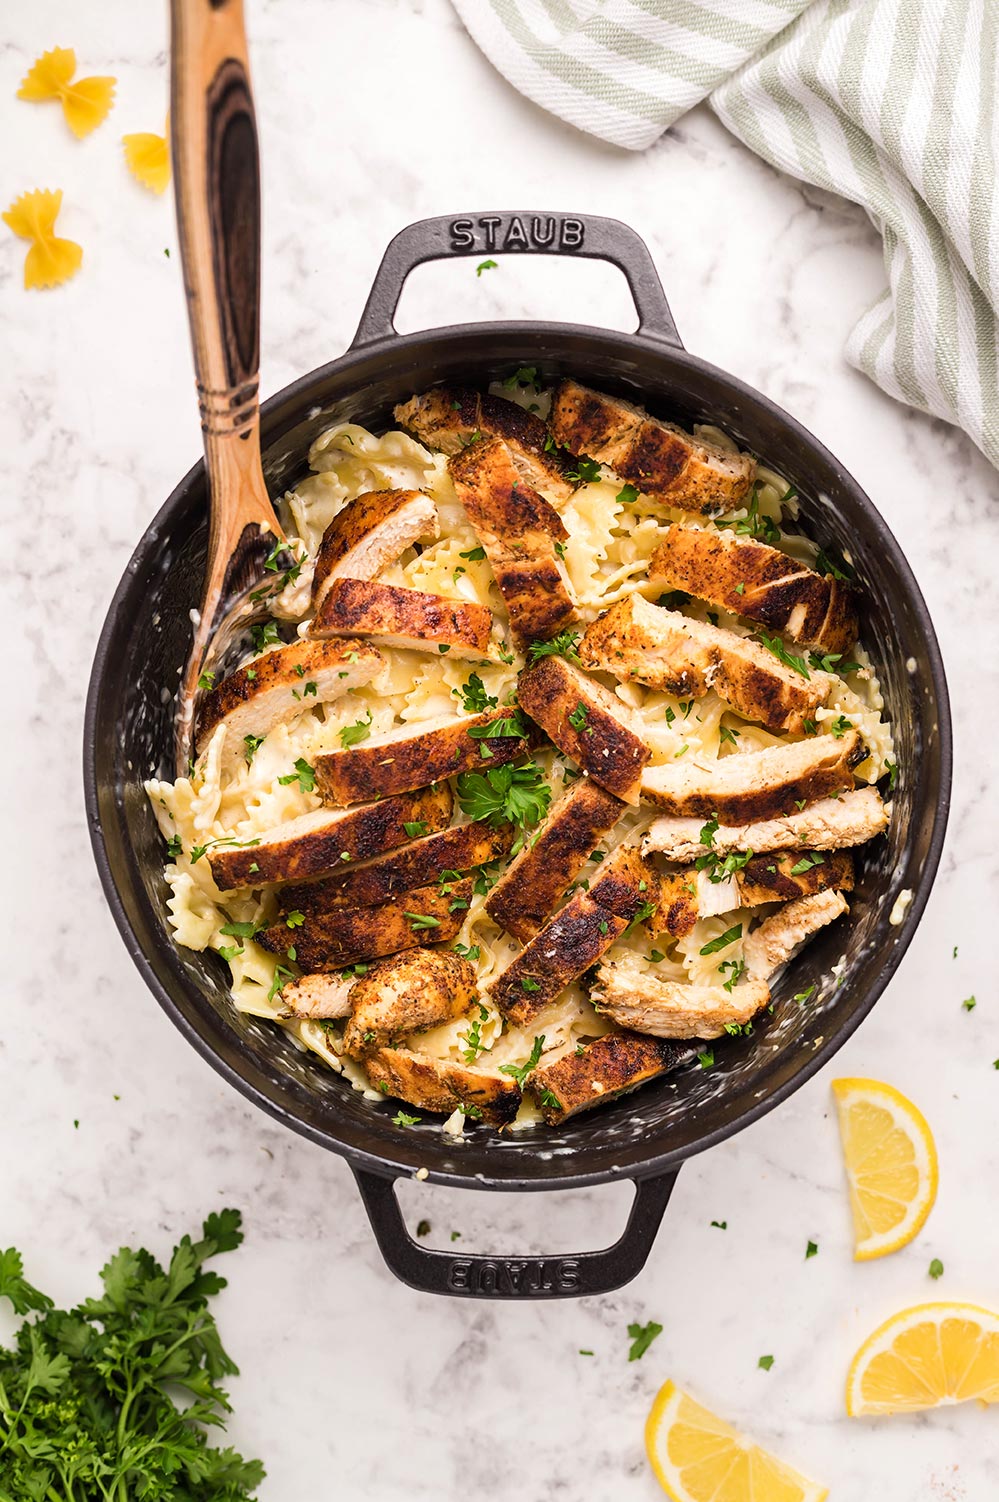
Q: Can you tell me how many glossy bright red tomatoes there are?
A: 0